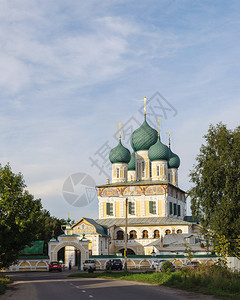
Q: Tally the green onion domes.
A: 5